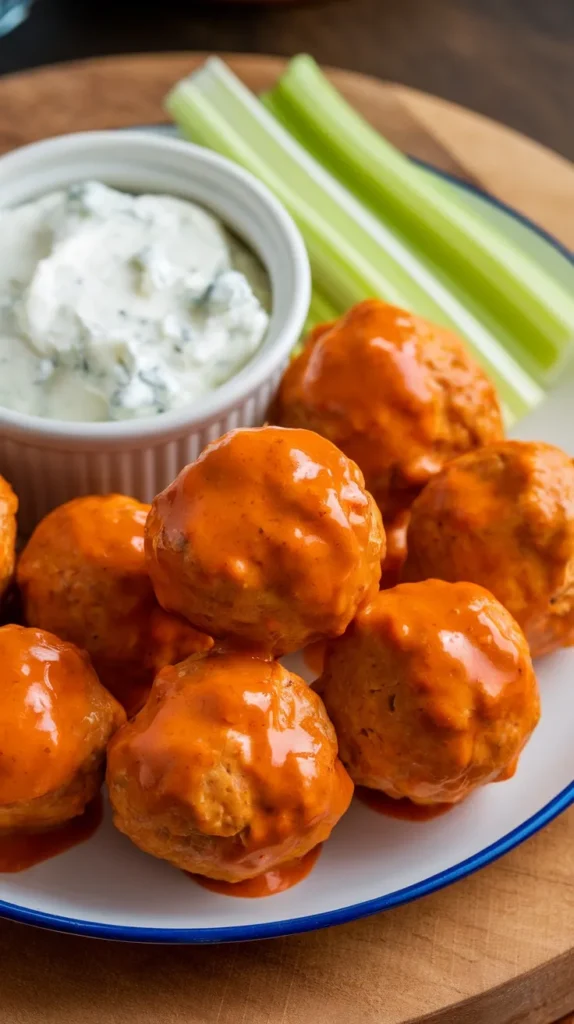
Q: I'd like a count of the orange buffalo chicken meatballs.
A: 8